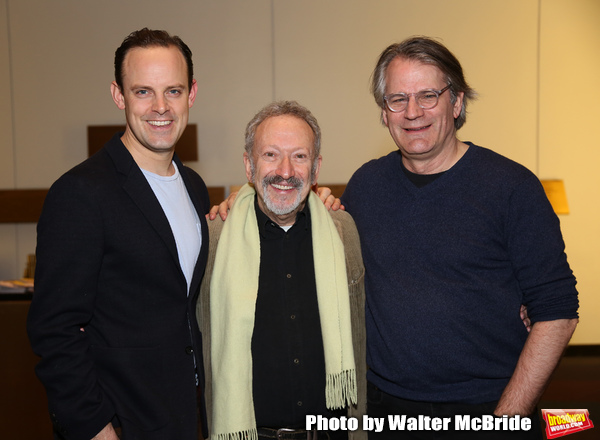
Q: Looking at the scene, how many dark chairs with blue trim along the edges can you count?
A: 0